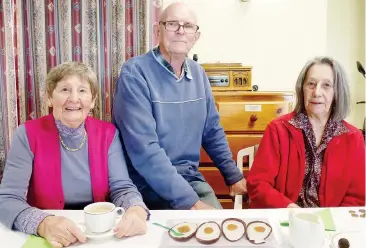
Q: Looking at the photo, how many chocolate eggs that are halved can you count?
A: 4